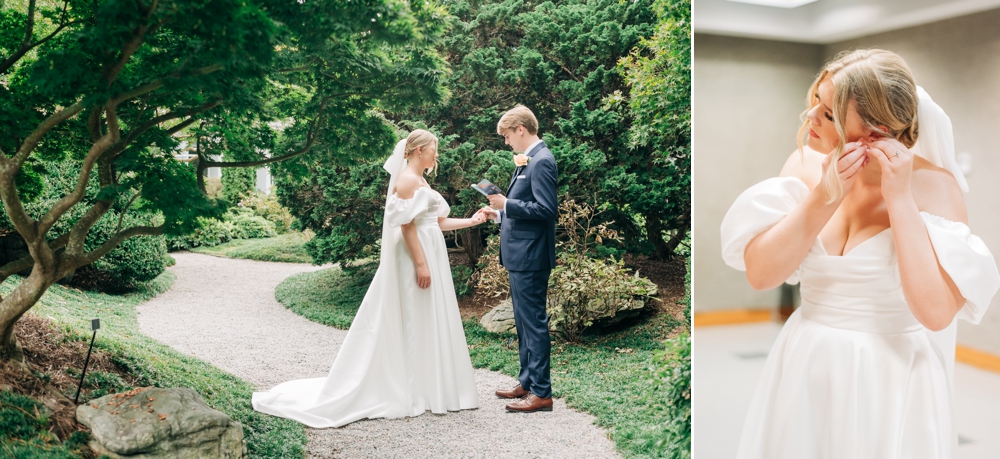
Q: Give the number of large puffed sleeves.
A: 4